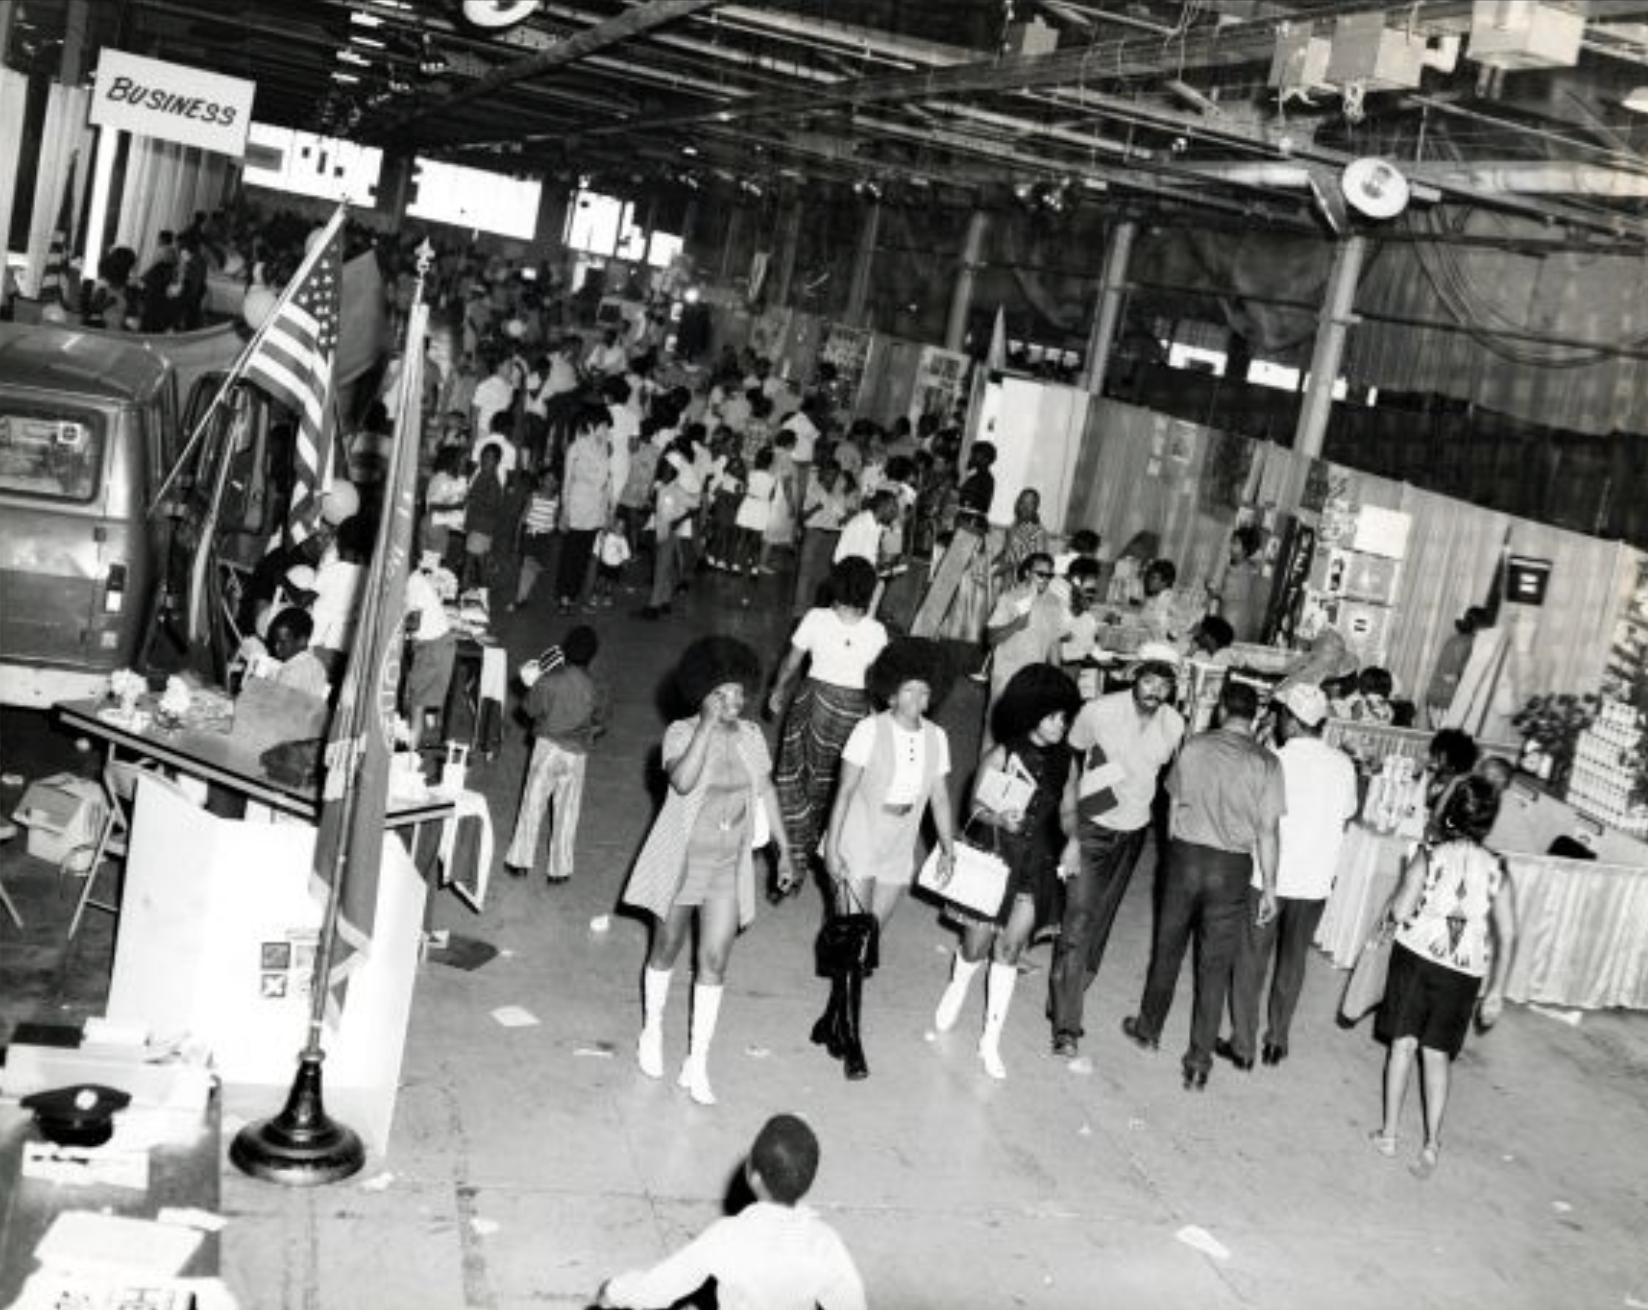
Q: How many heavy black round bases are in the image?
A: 1